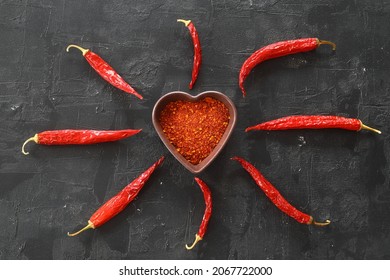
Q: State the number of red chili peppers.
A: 8